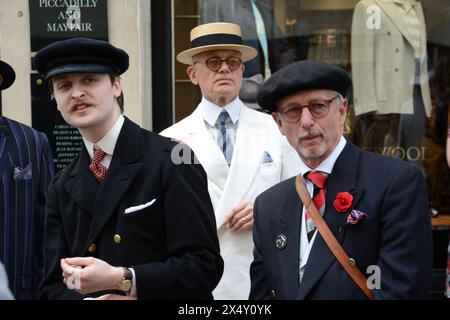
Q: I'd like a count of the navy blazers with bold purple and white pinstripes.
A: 1